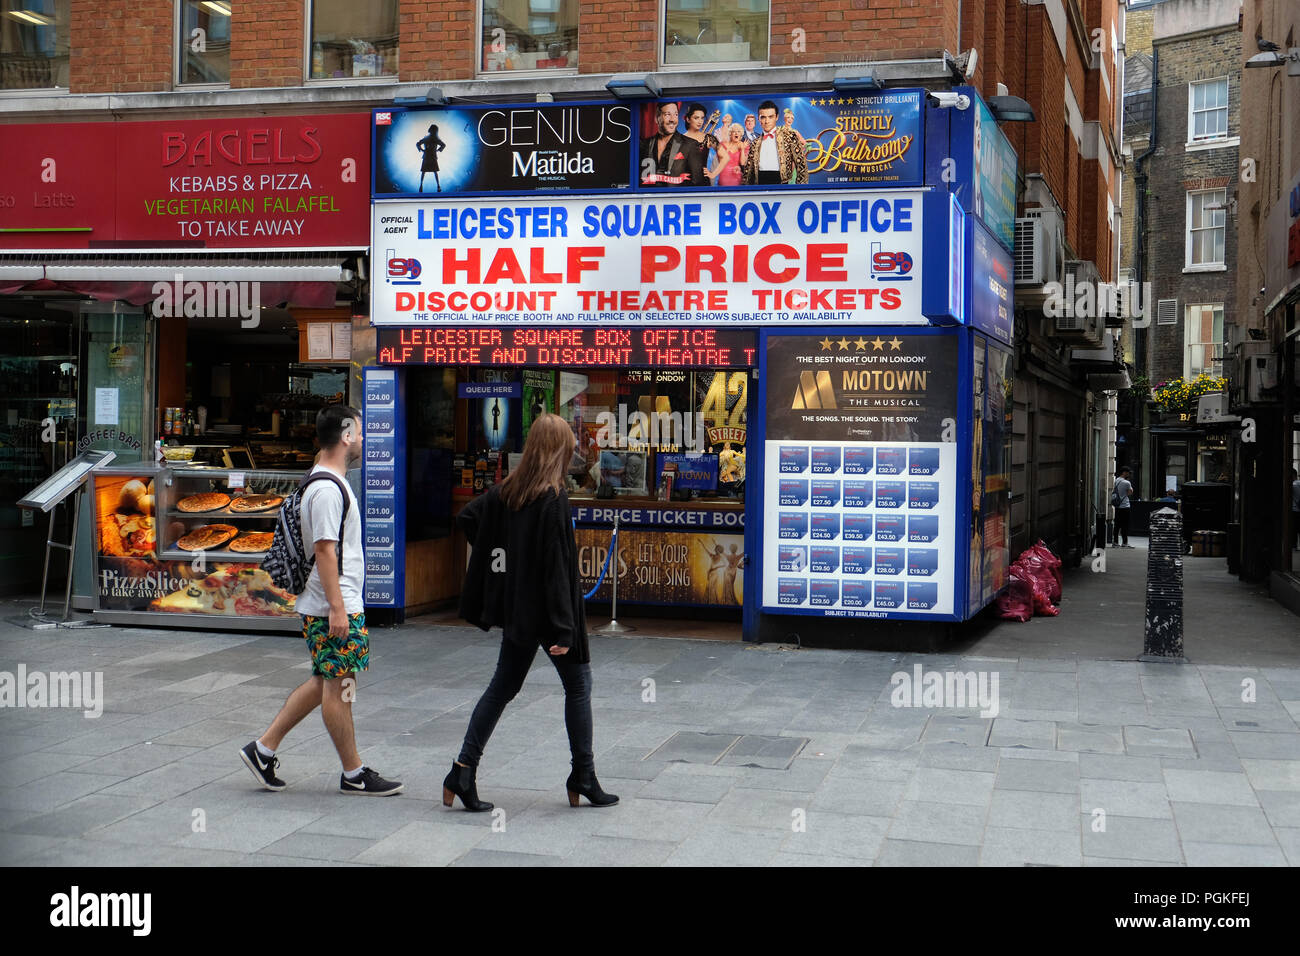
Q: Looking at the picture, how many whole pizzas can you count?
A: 4